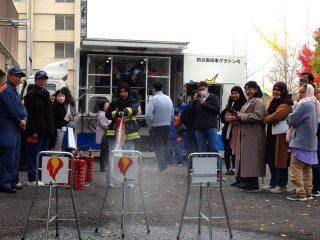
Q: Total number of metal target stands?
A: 3